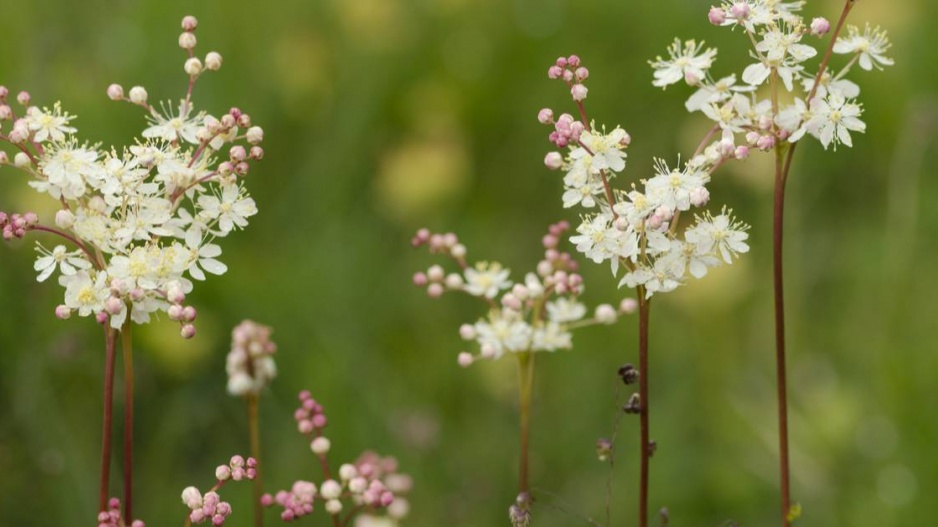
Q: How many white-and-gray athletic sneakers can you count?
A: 0